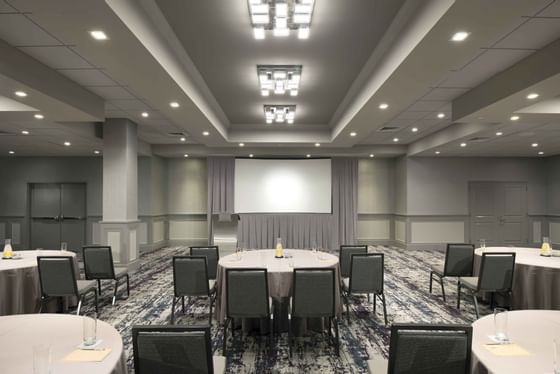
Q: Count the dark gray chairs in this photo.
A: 12